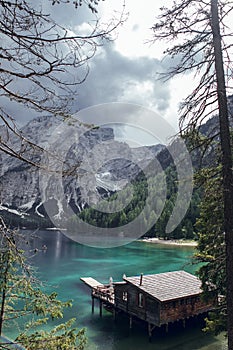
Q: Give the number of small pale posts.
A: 2